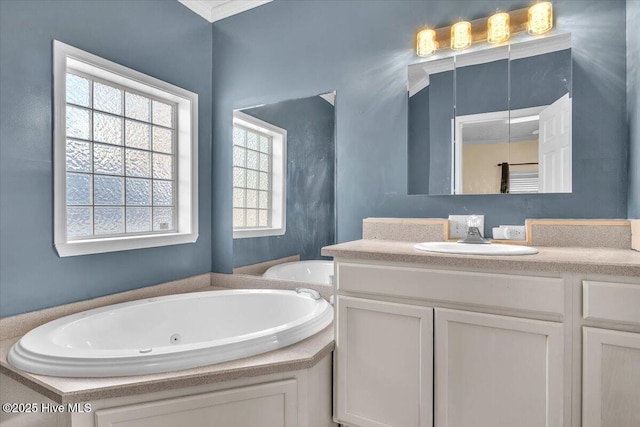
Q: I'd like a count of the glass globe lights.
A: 4